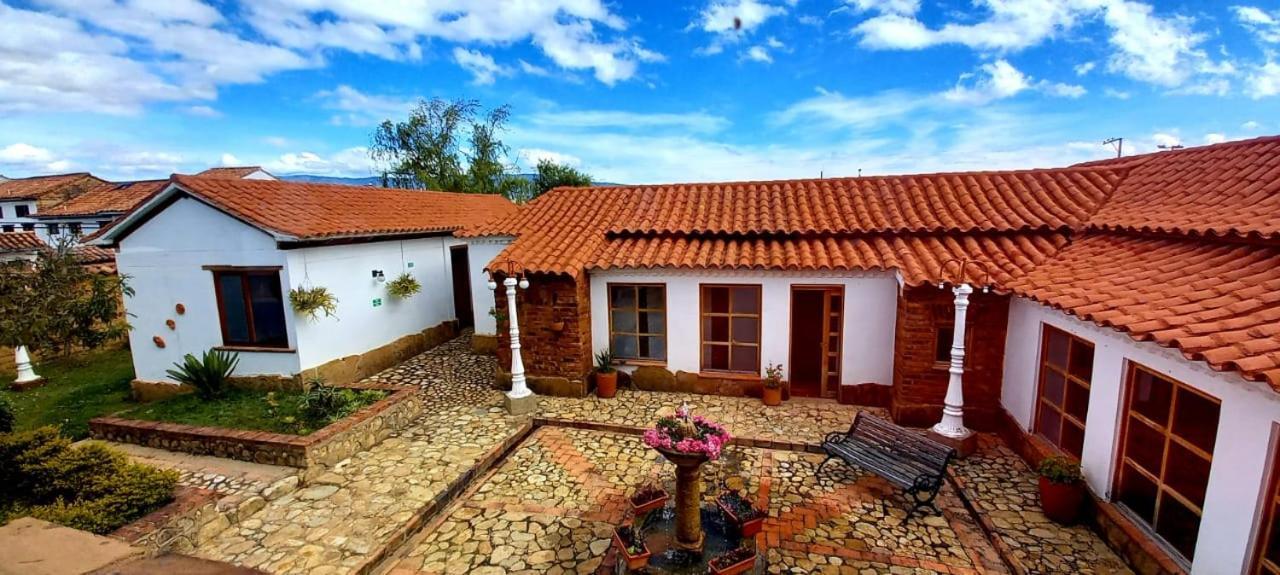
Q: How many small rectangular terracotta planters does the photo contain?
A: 4